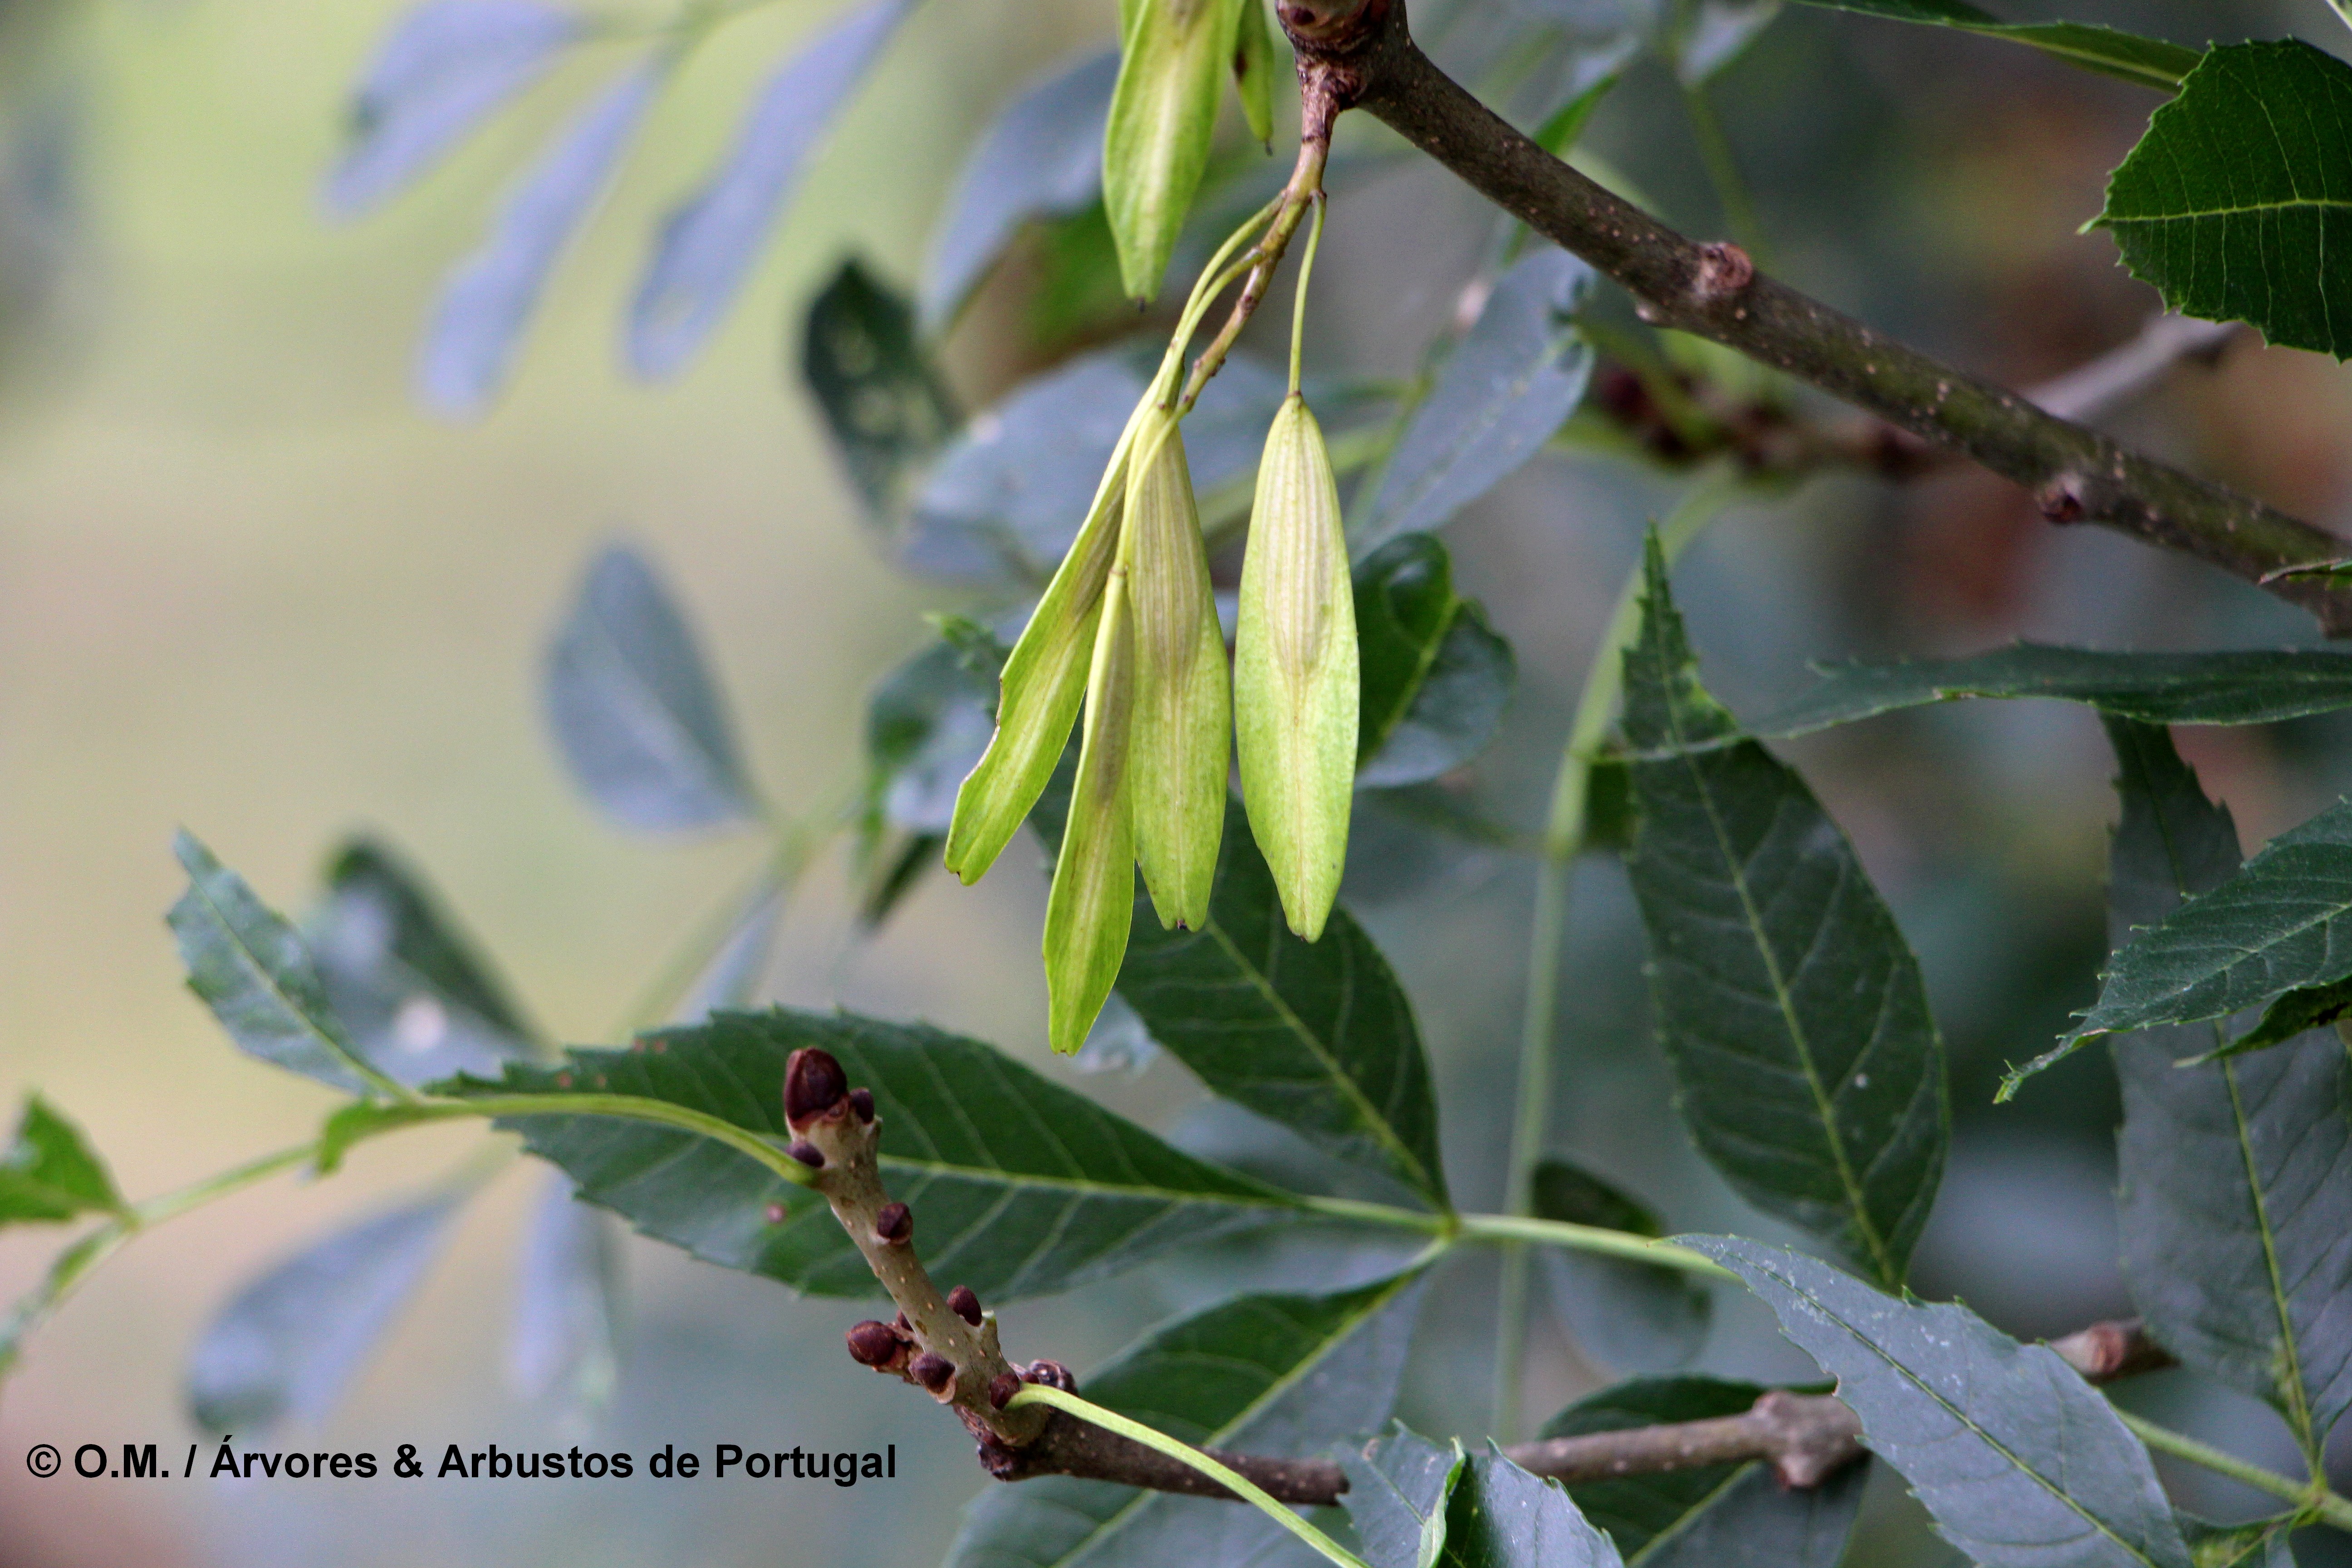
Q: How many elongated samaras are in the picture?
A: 6